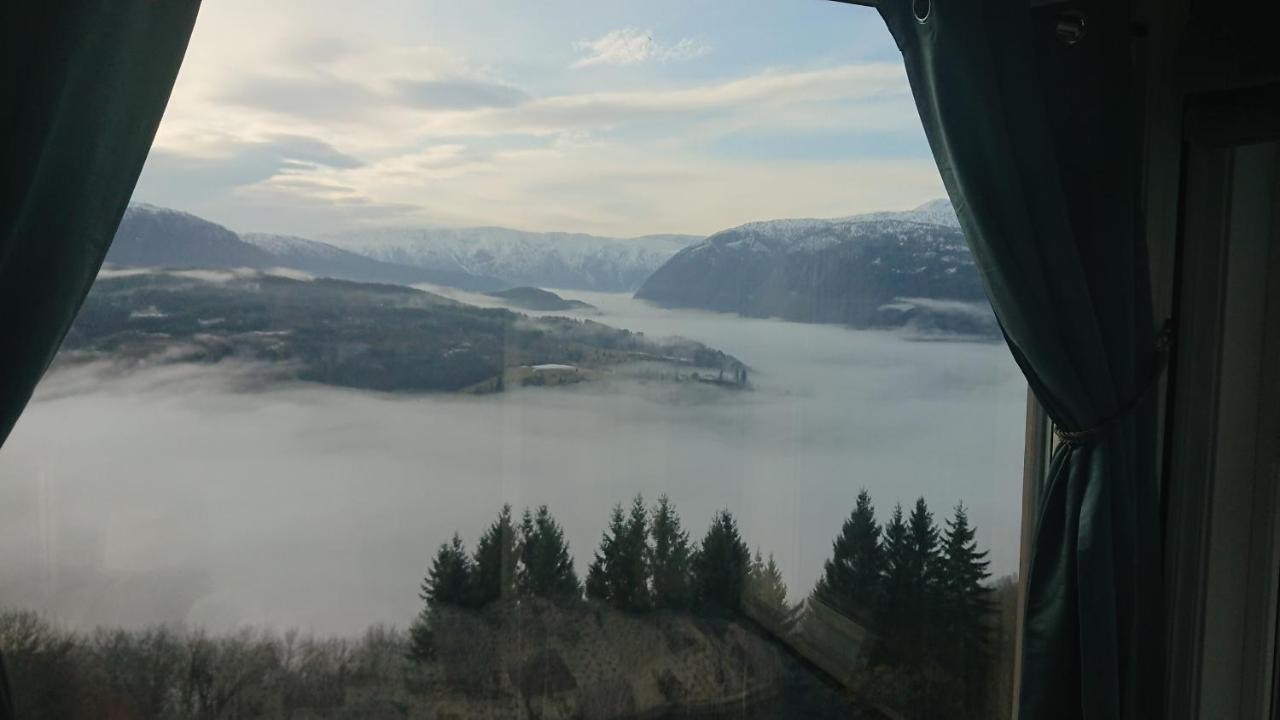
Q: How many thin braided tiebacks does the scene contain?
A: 1